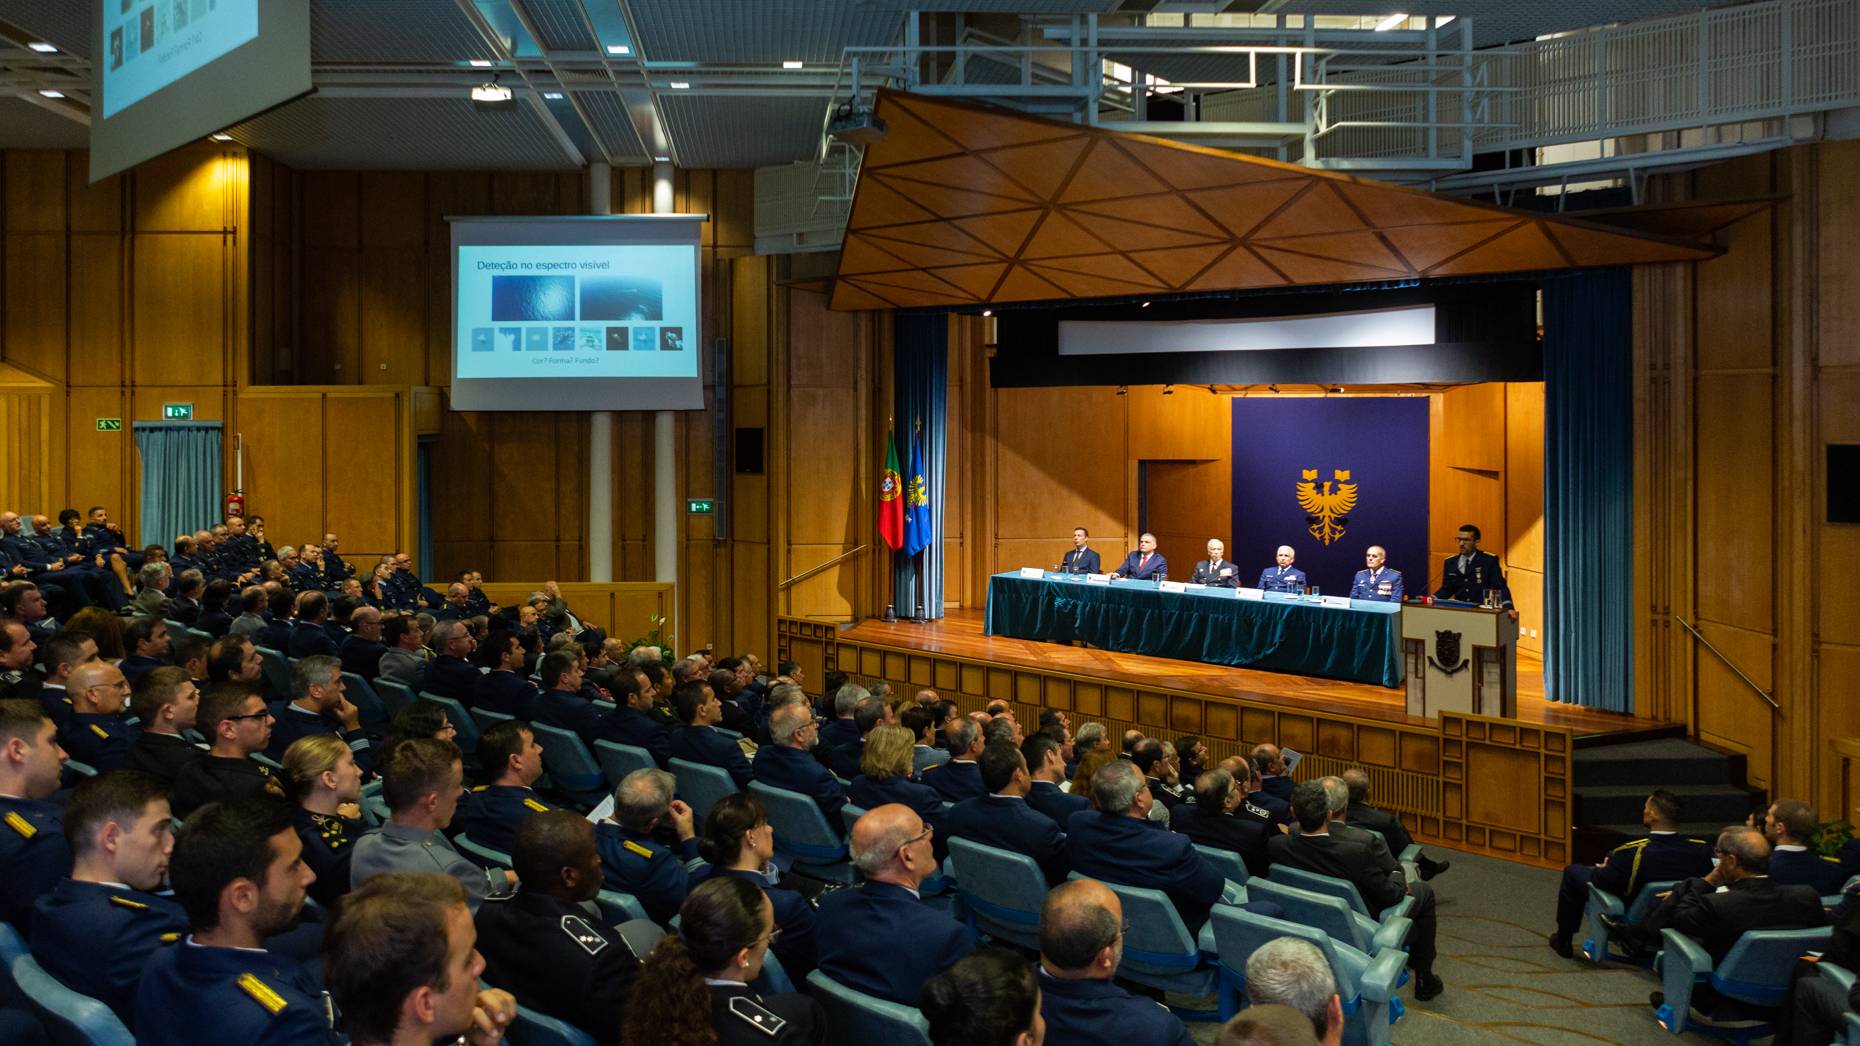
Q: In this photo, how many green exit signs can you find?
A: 3